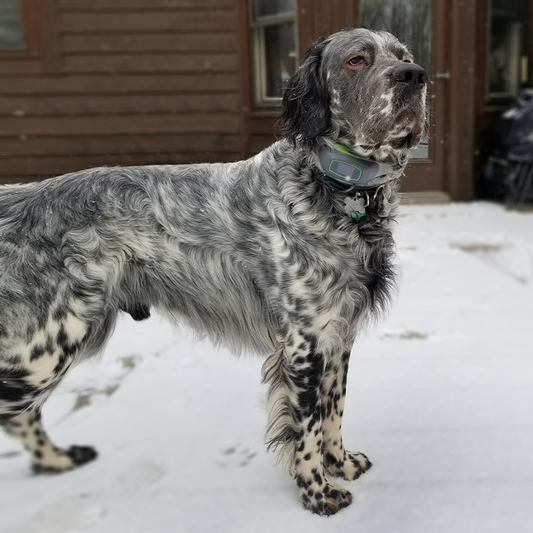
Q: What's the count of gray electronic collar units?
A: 1